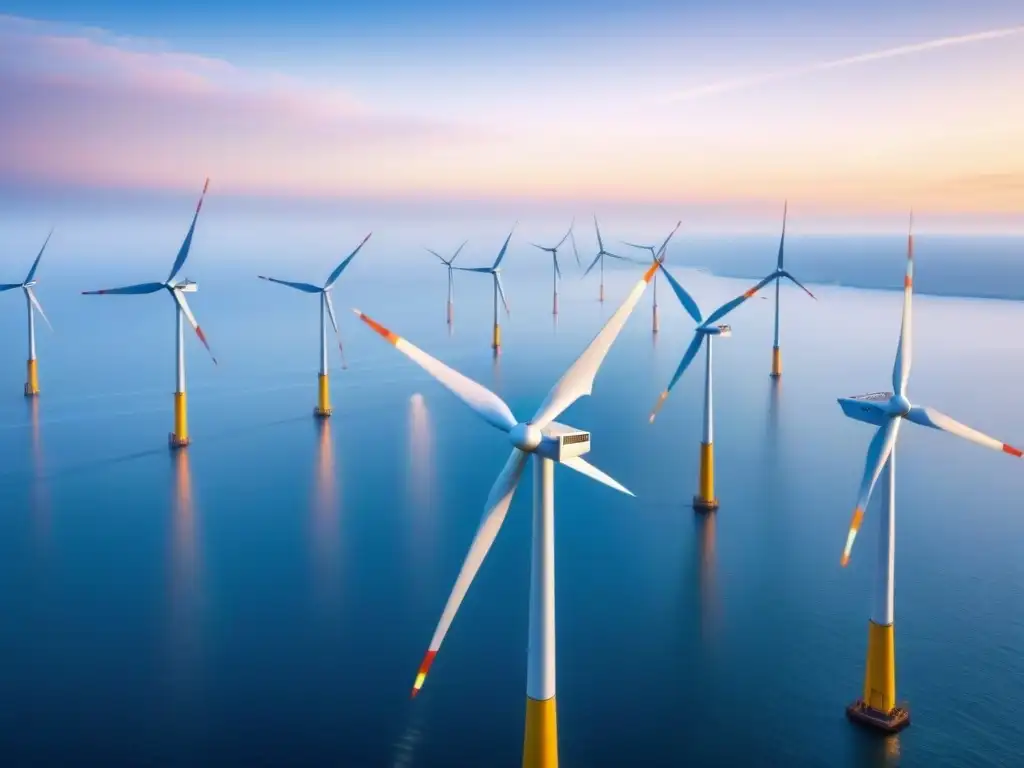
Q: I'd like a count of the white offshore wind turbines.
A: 12